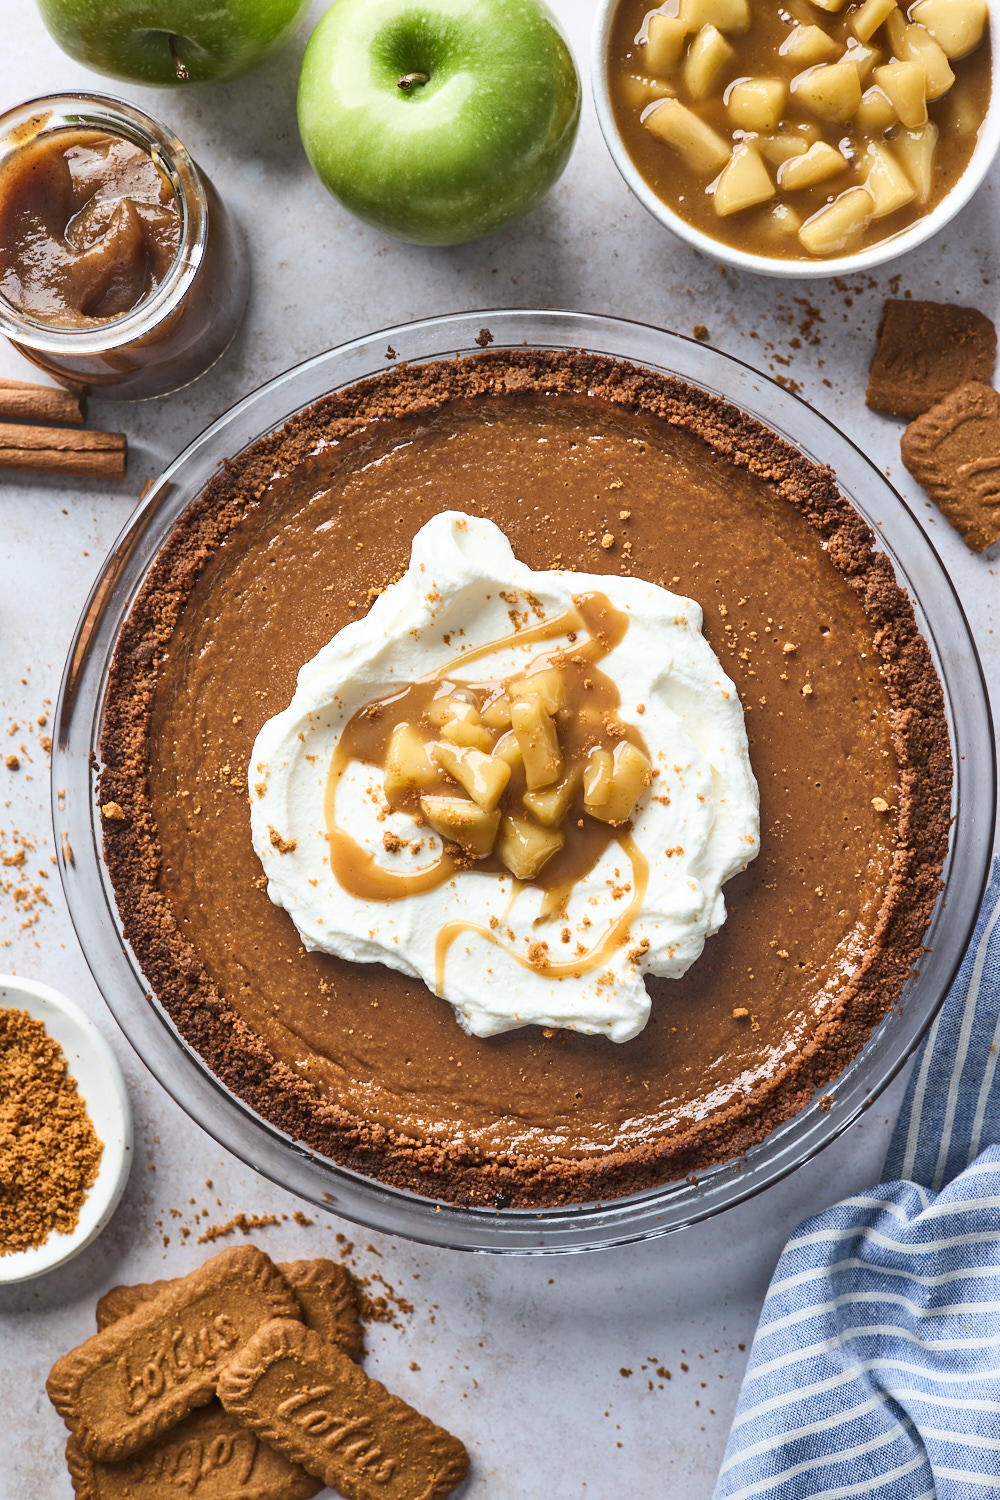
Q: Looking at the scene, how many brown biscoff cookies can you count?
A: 6